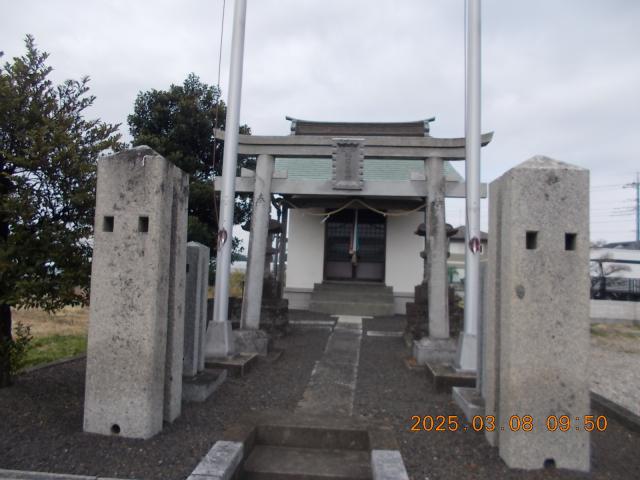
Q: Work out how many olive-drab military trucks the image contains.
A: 0